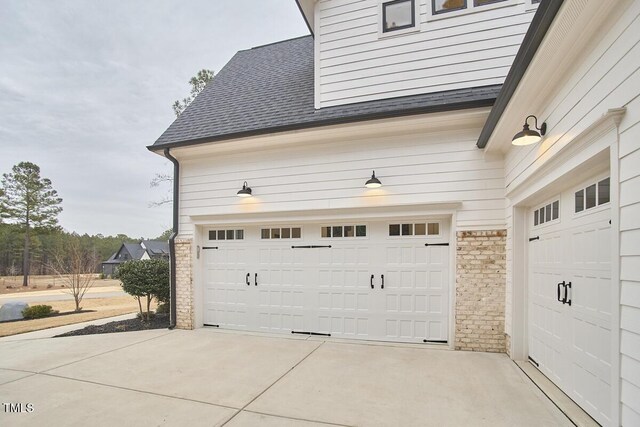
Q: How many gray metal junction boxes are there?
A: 0